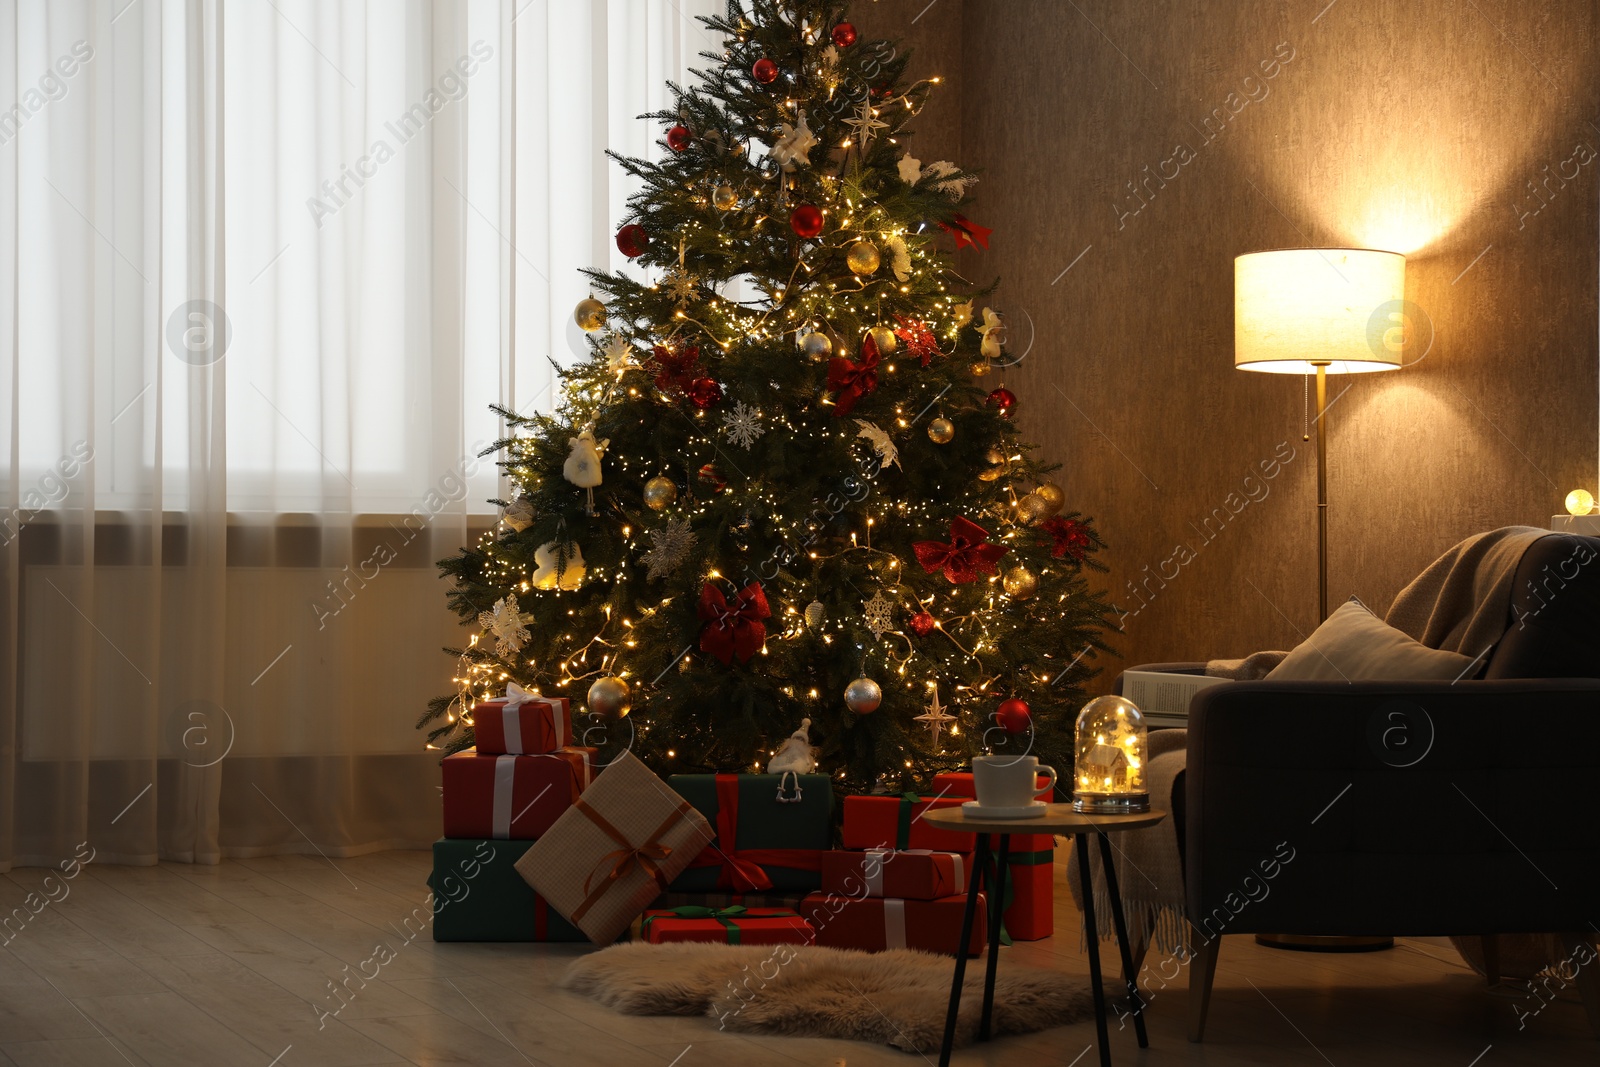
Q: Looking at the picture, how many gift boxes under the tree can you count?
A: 11